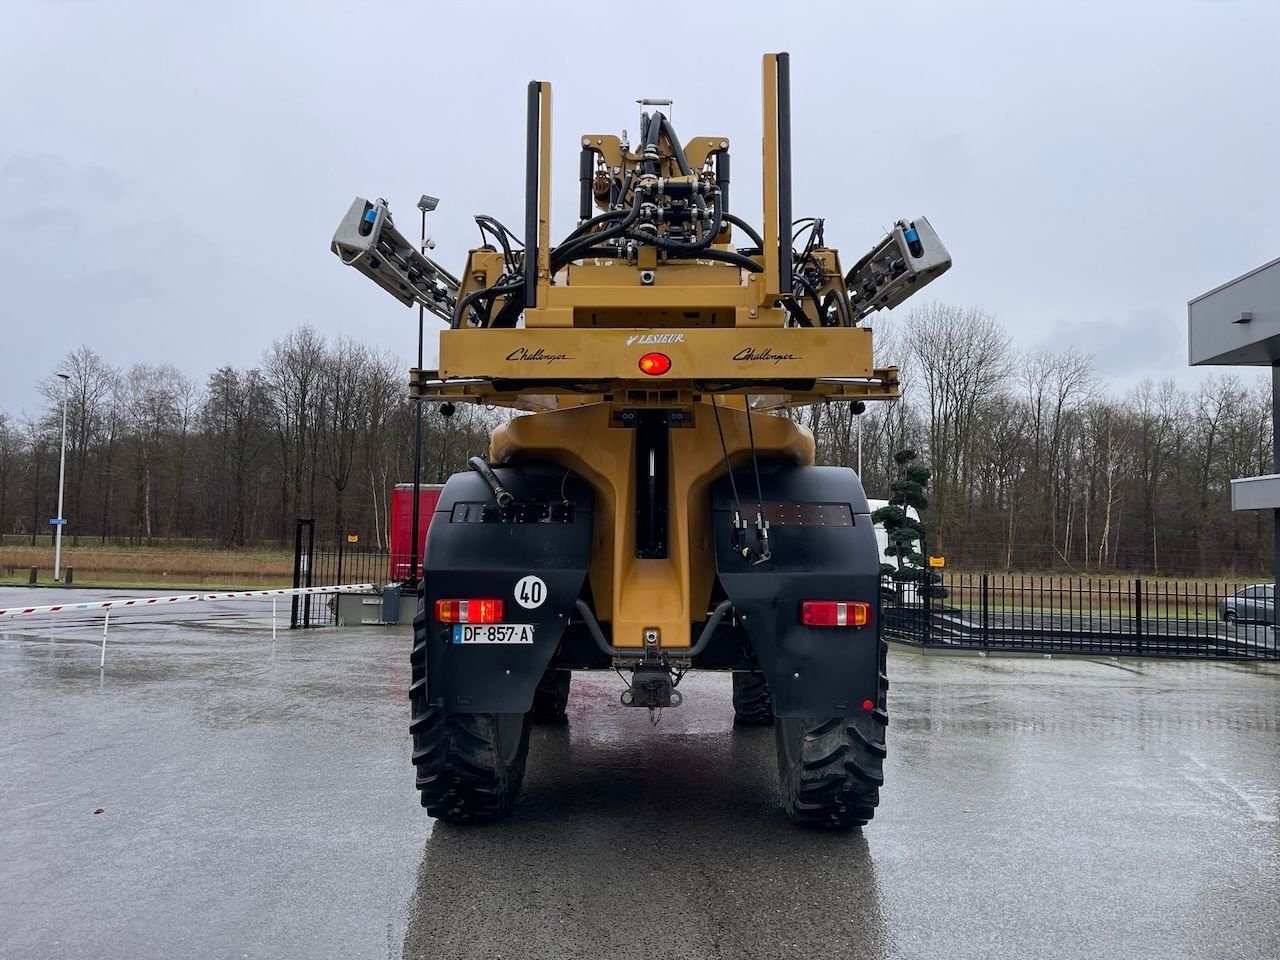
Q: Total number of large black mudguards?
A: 2